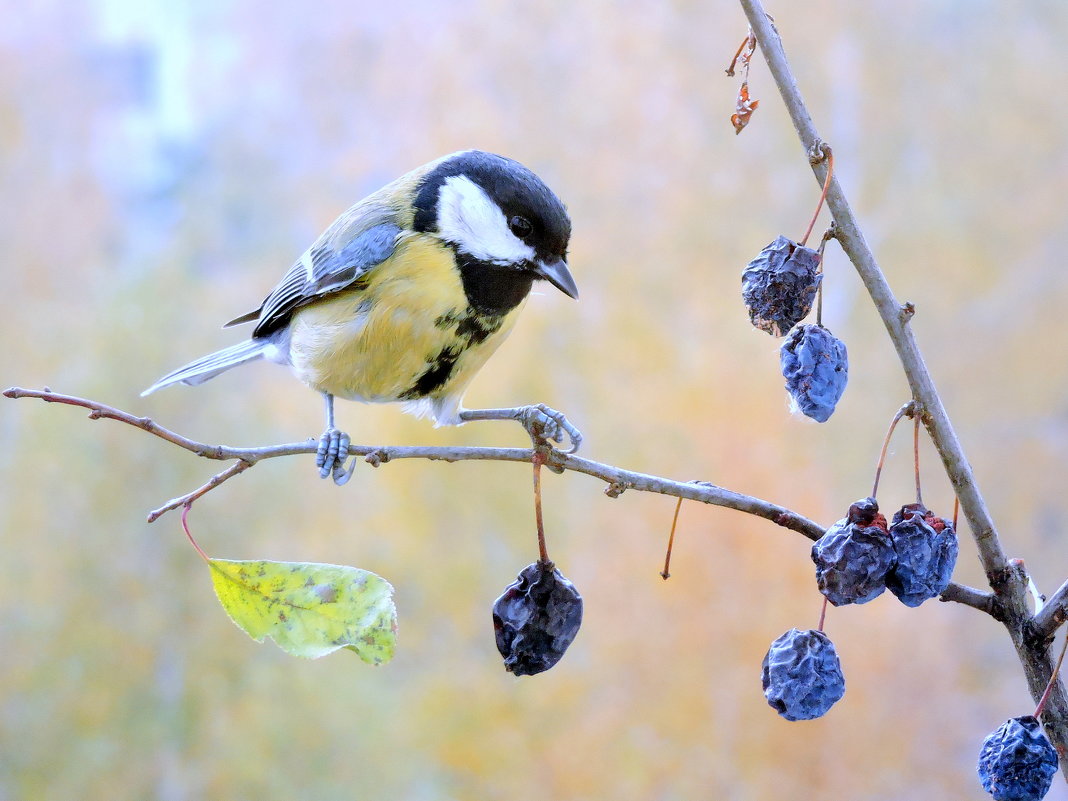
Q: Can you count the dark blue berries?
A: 7